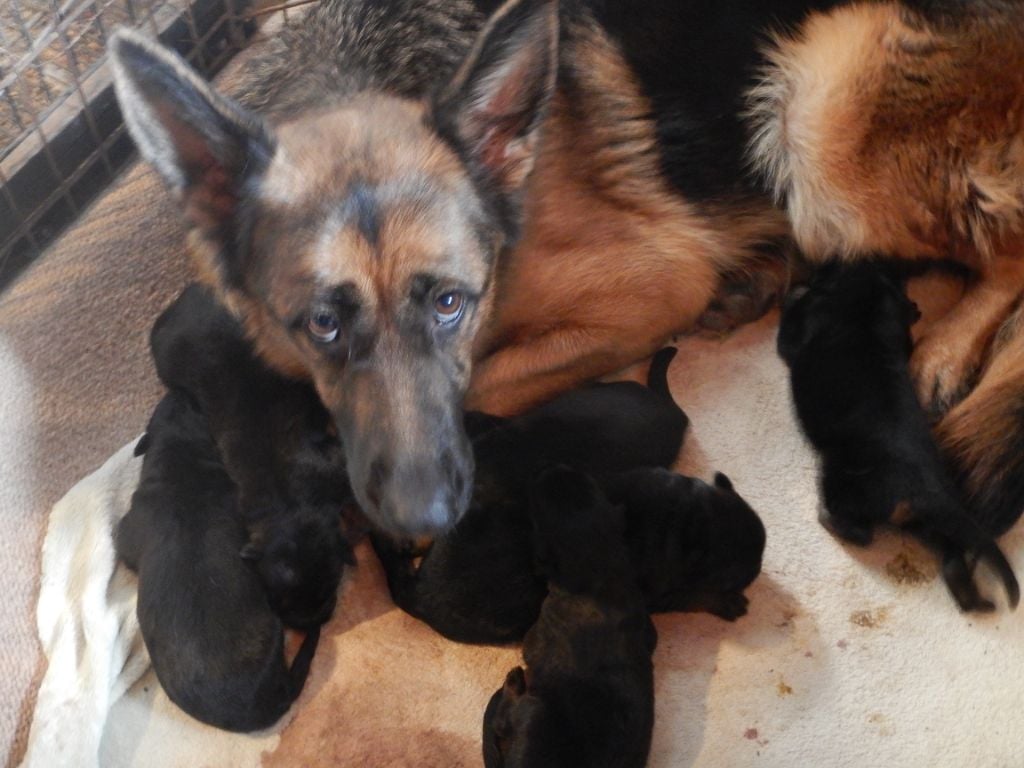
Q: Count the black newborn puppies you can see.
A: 6